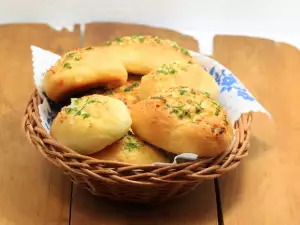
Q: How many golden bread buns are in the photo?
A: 7